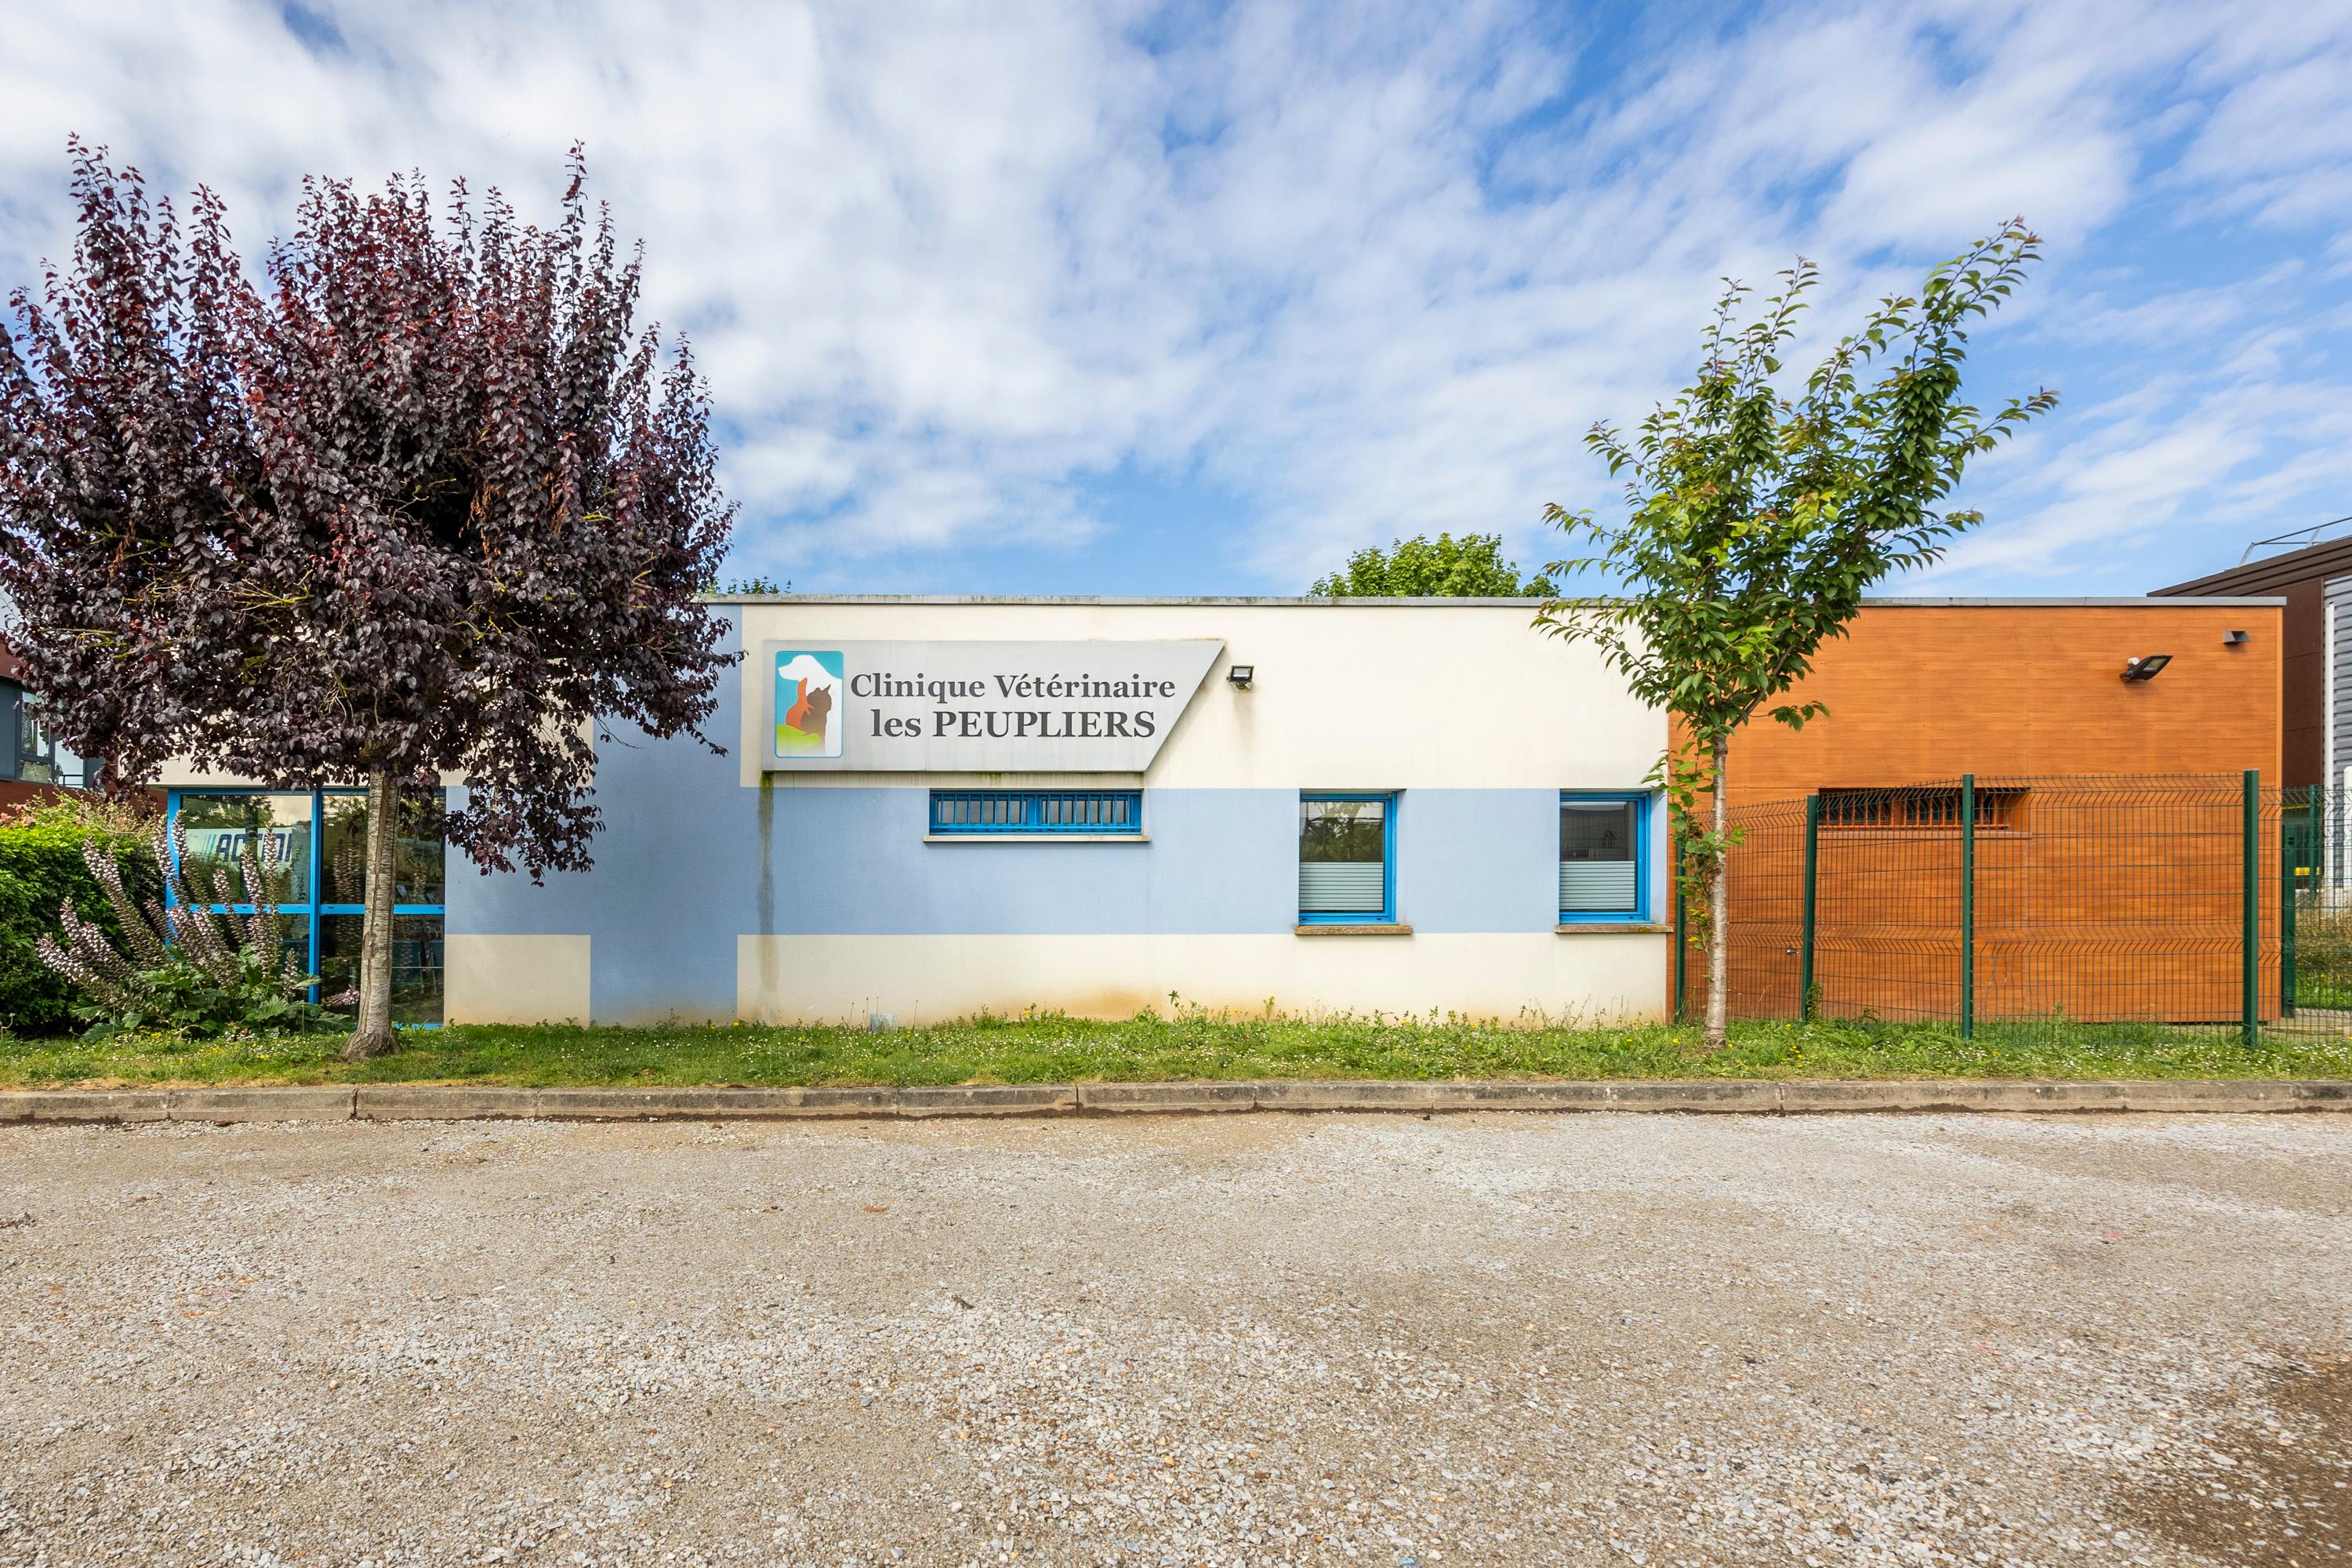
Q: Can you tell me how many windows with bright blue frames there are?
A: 4